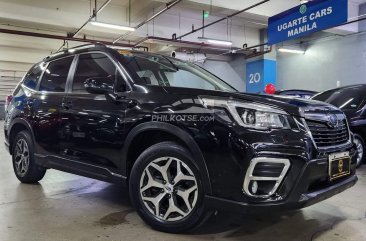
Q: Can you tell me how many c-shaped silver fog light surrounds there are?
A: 1